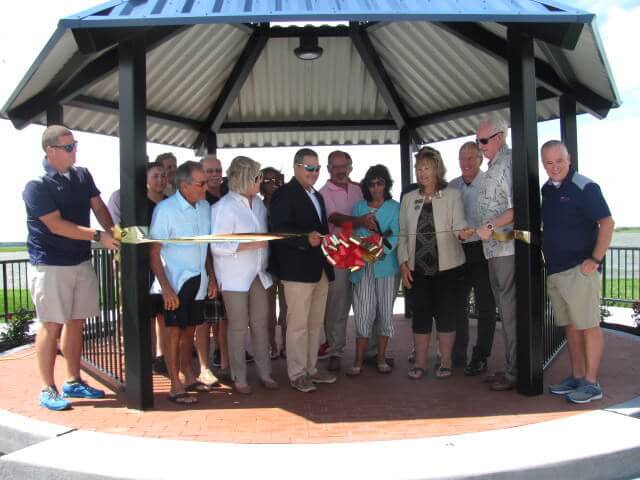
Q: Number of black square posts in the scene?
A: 6